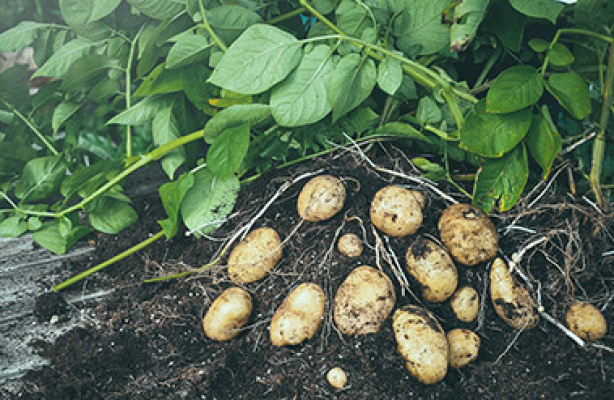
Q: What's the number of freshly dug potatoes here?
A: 15